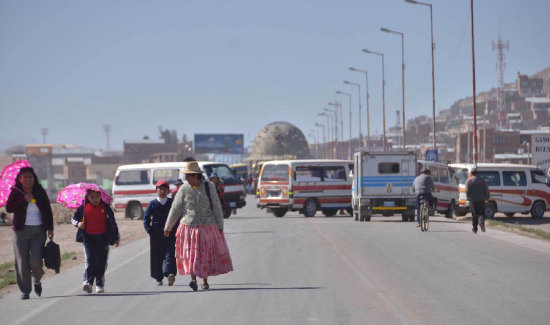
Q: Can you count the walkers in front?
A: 4